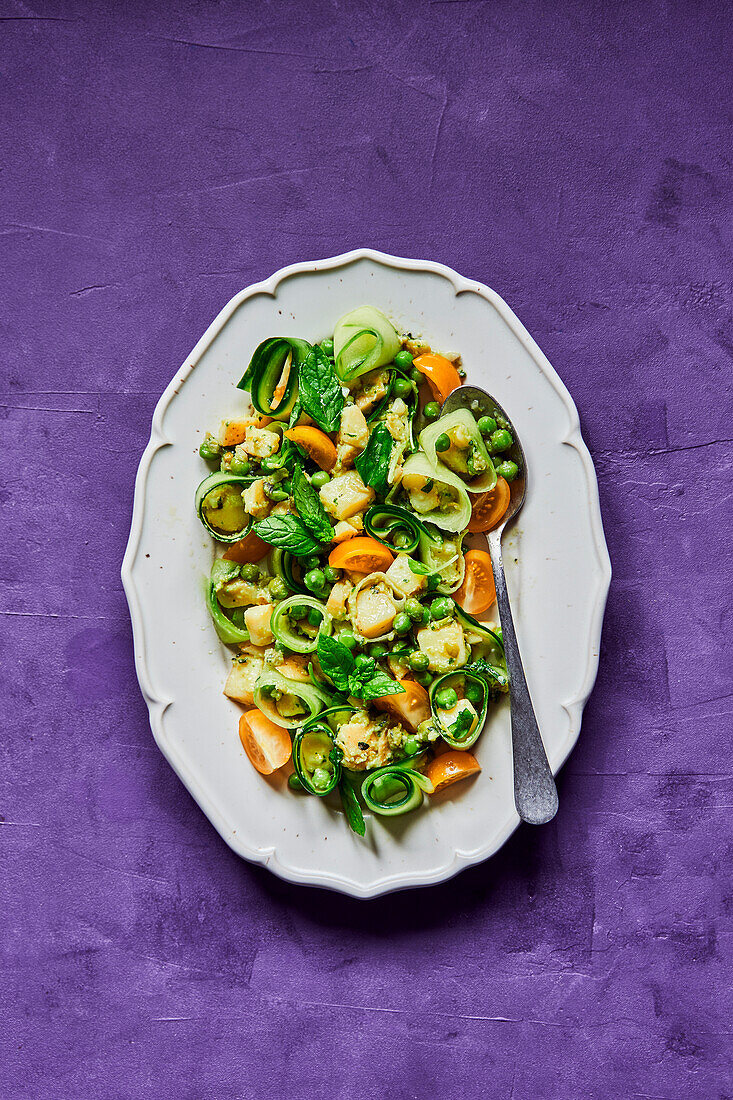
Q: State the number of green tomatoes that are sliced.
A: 0